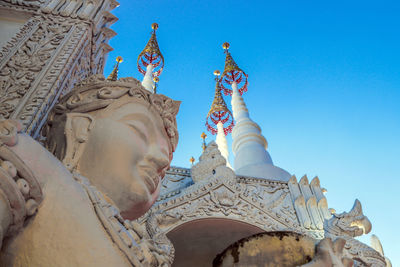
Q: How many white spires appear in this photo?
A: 3